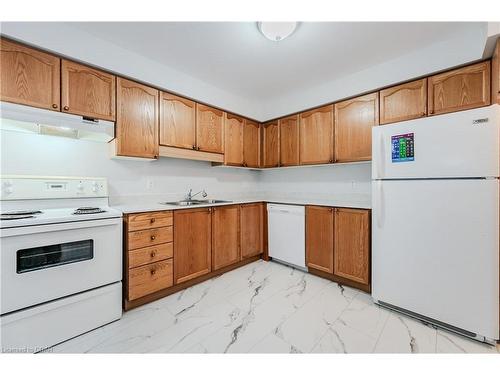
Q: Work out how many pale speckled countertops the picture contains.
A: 1